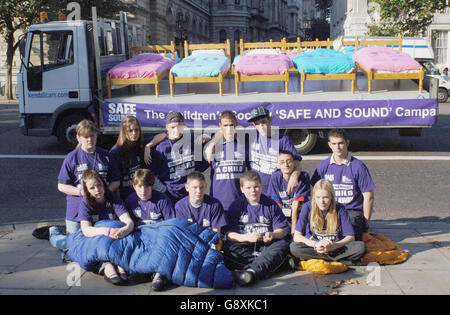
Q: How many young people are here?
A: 12